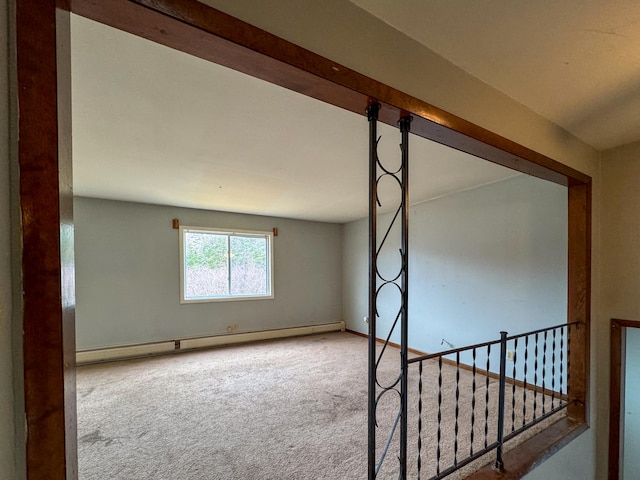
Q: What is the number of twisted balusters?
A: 12